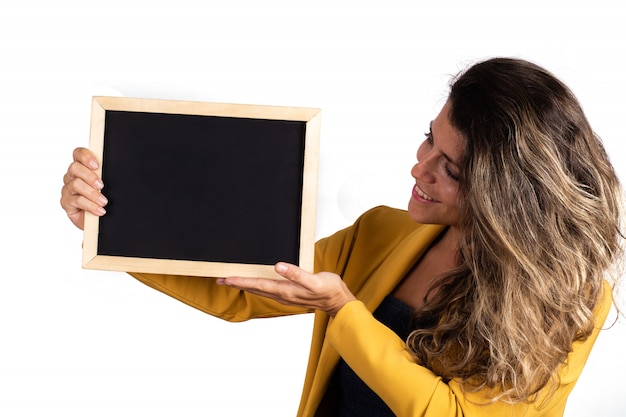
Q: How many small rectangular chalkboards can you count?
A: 1